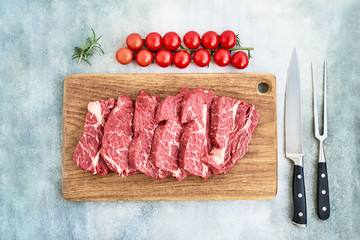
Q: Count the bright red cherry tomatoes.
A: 13